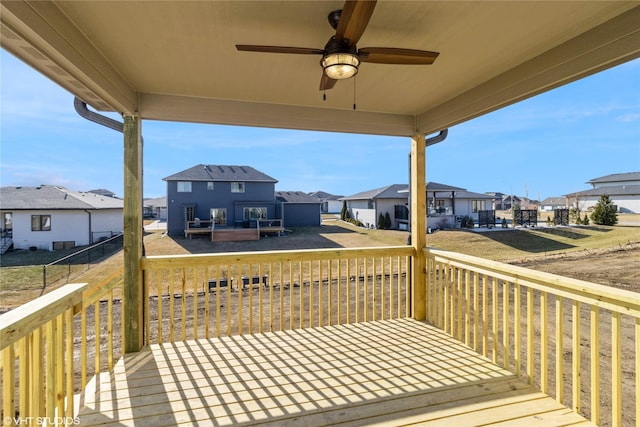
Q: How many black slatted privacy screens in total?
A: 3